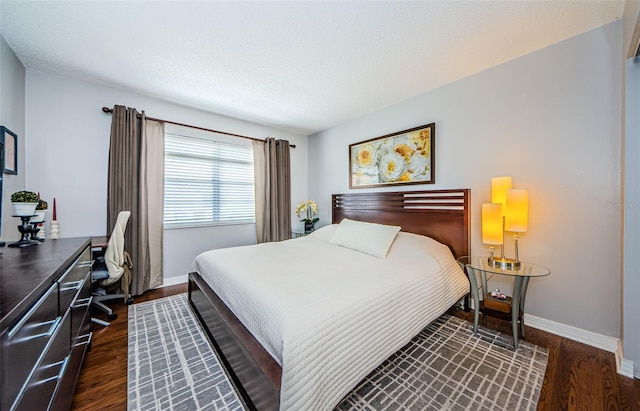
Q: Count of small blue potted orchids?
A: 0